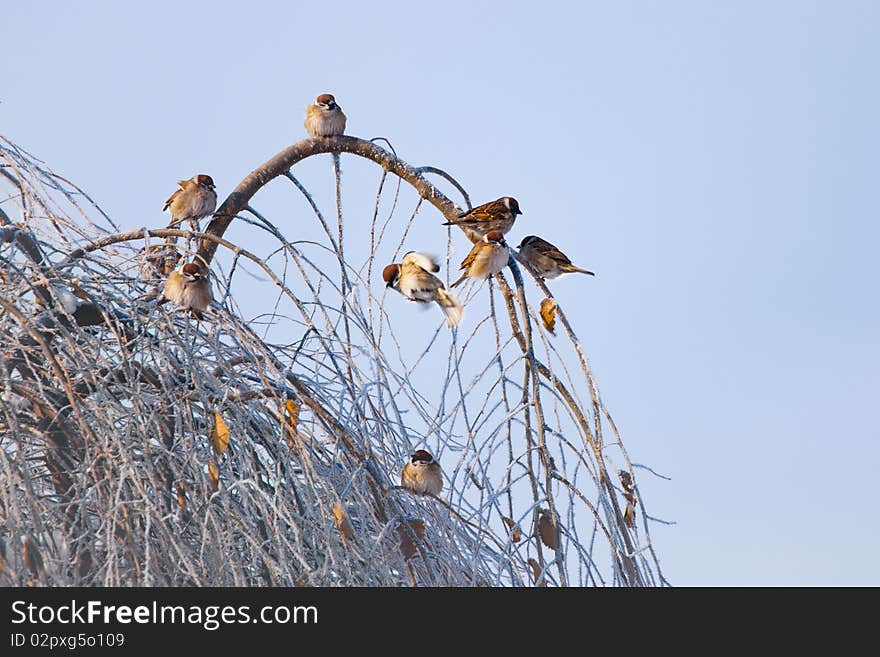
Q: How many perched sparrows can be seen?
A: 7